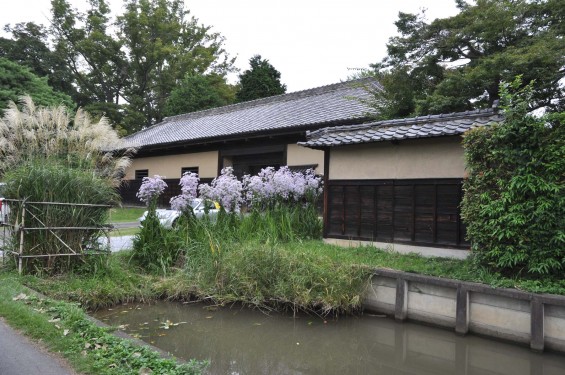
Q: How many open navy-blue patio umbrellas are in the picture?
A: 0